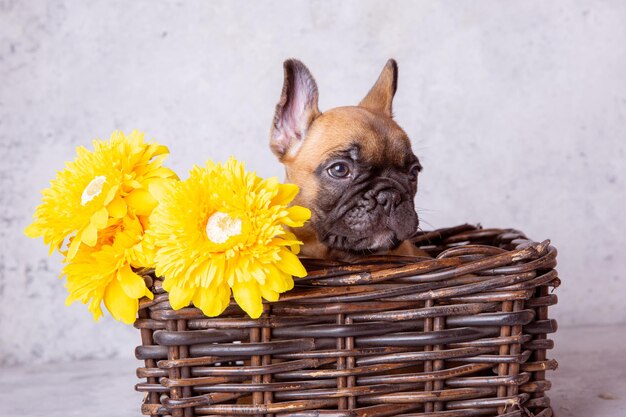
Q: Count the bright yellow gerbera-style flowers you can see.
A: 3